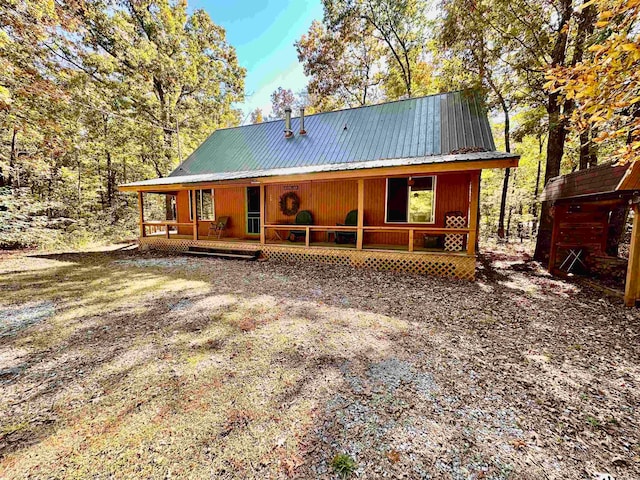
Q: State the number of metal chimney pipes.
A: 2